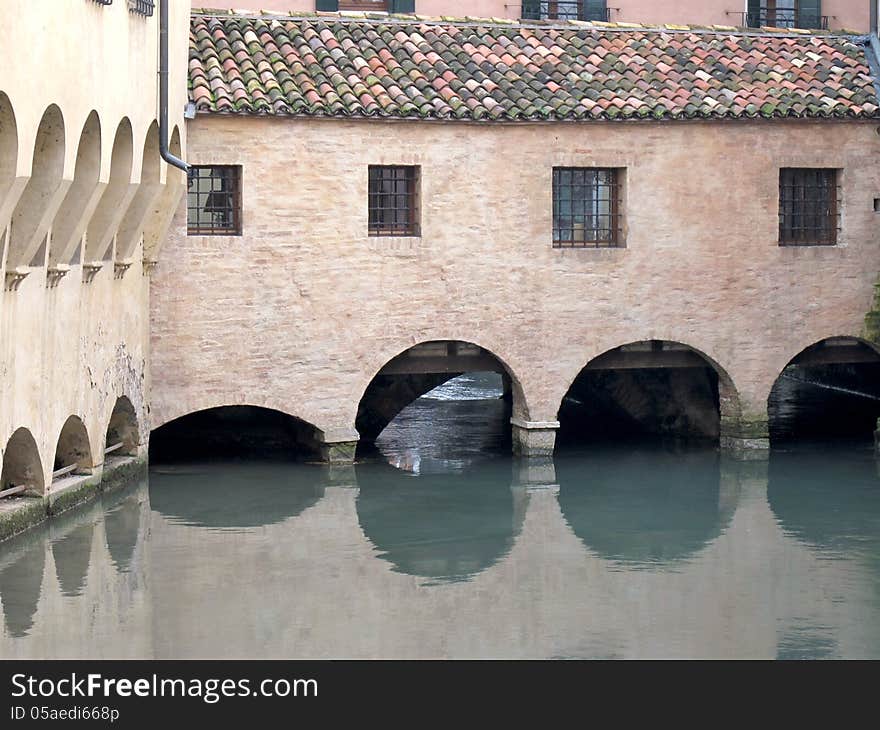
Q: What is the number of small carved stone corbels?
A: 5